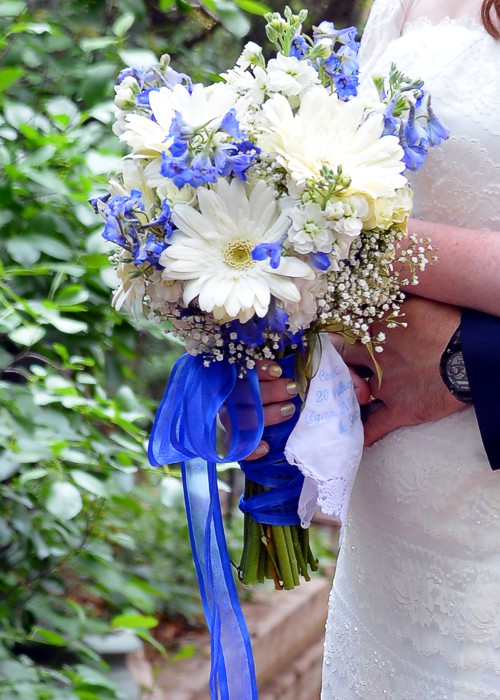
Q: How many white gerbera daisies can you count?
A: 3